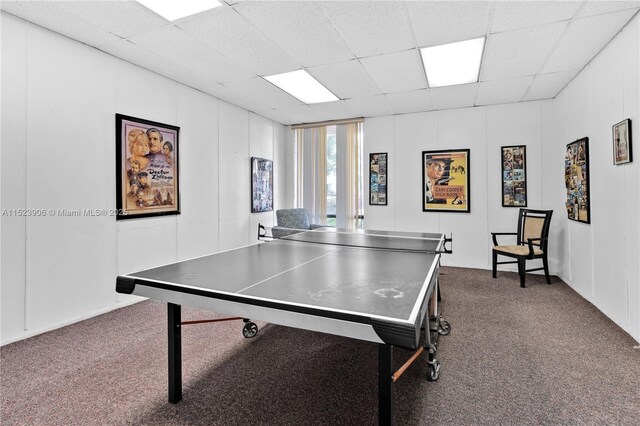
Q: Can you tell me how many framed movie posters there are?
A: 2